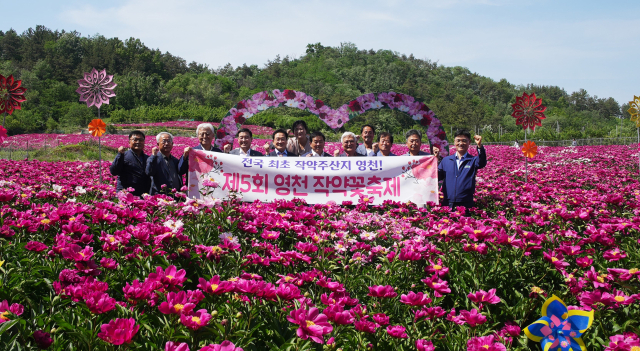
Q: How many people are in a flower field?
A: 12